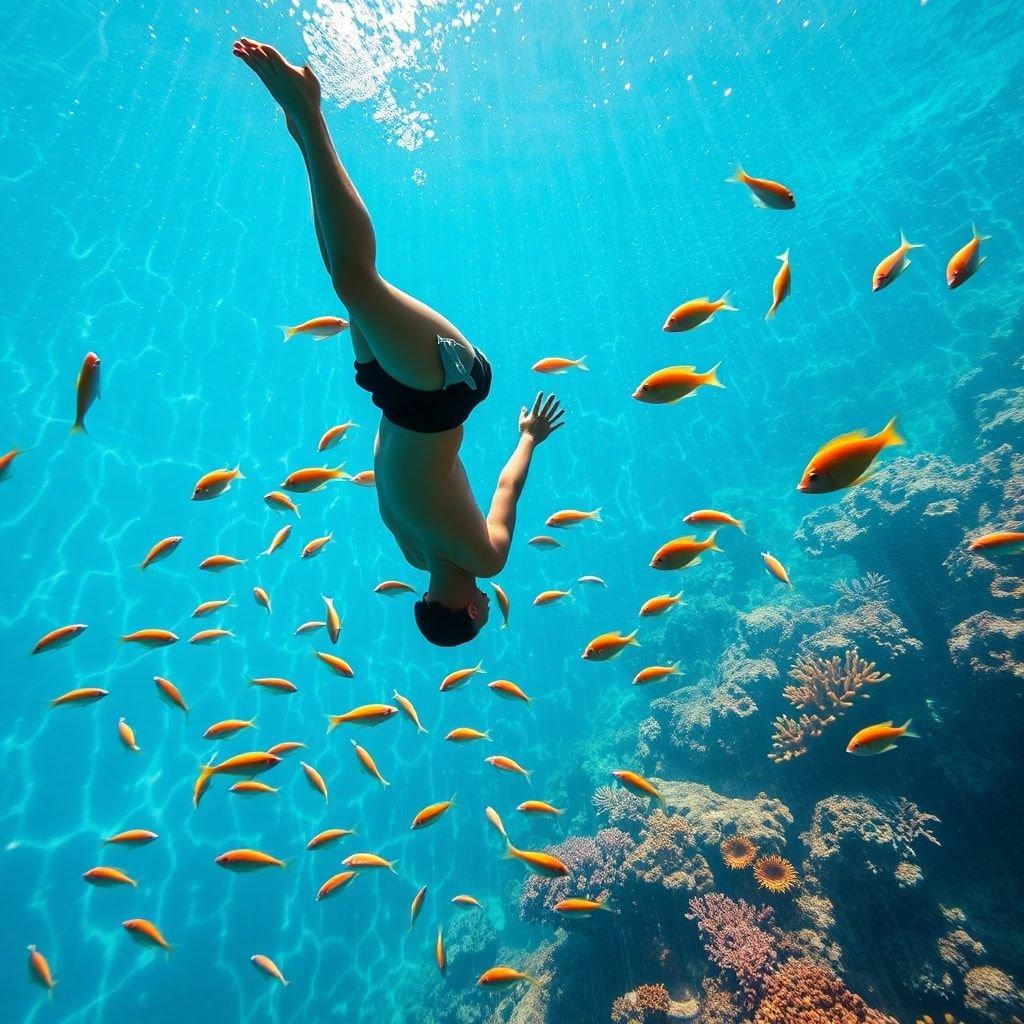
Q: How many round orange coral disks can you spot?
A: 2